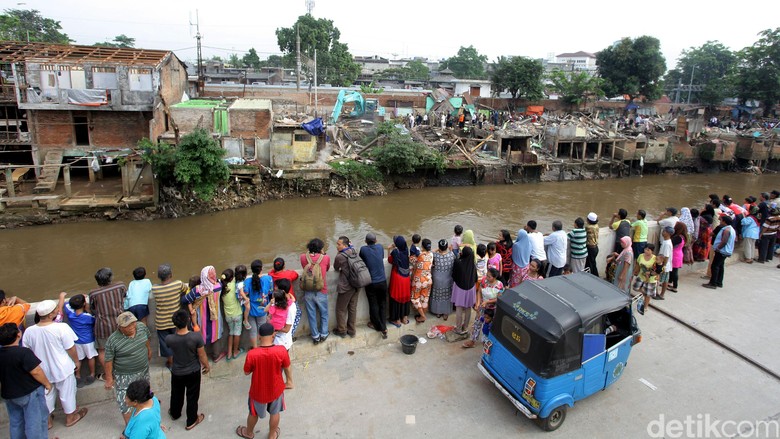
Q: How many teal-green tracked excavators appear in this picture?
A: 1